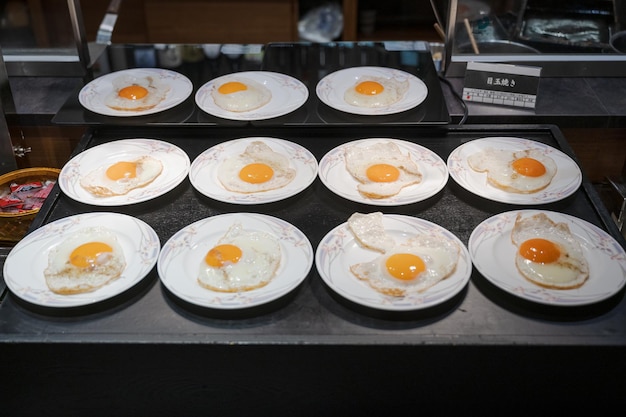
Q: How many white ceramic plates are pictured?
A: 11